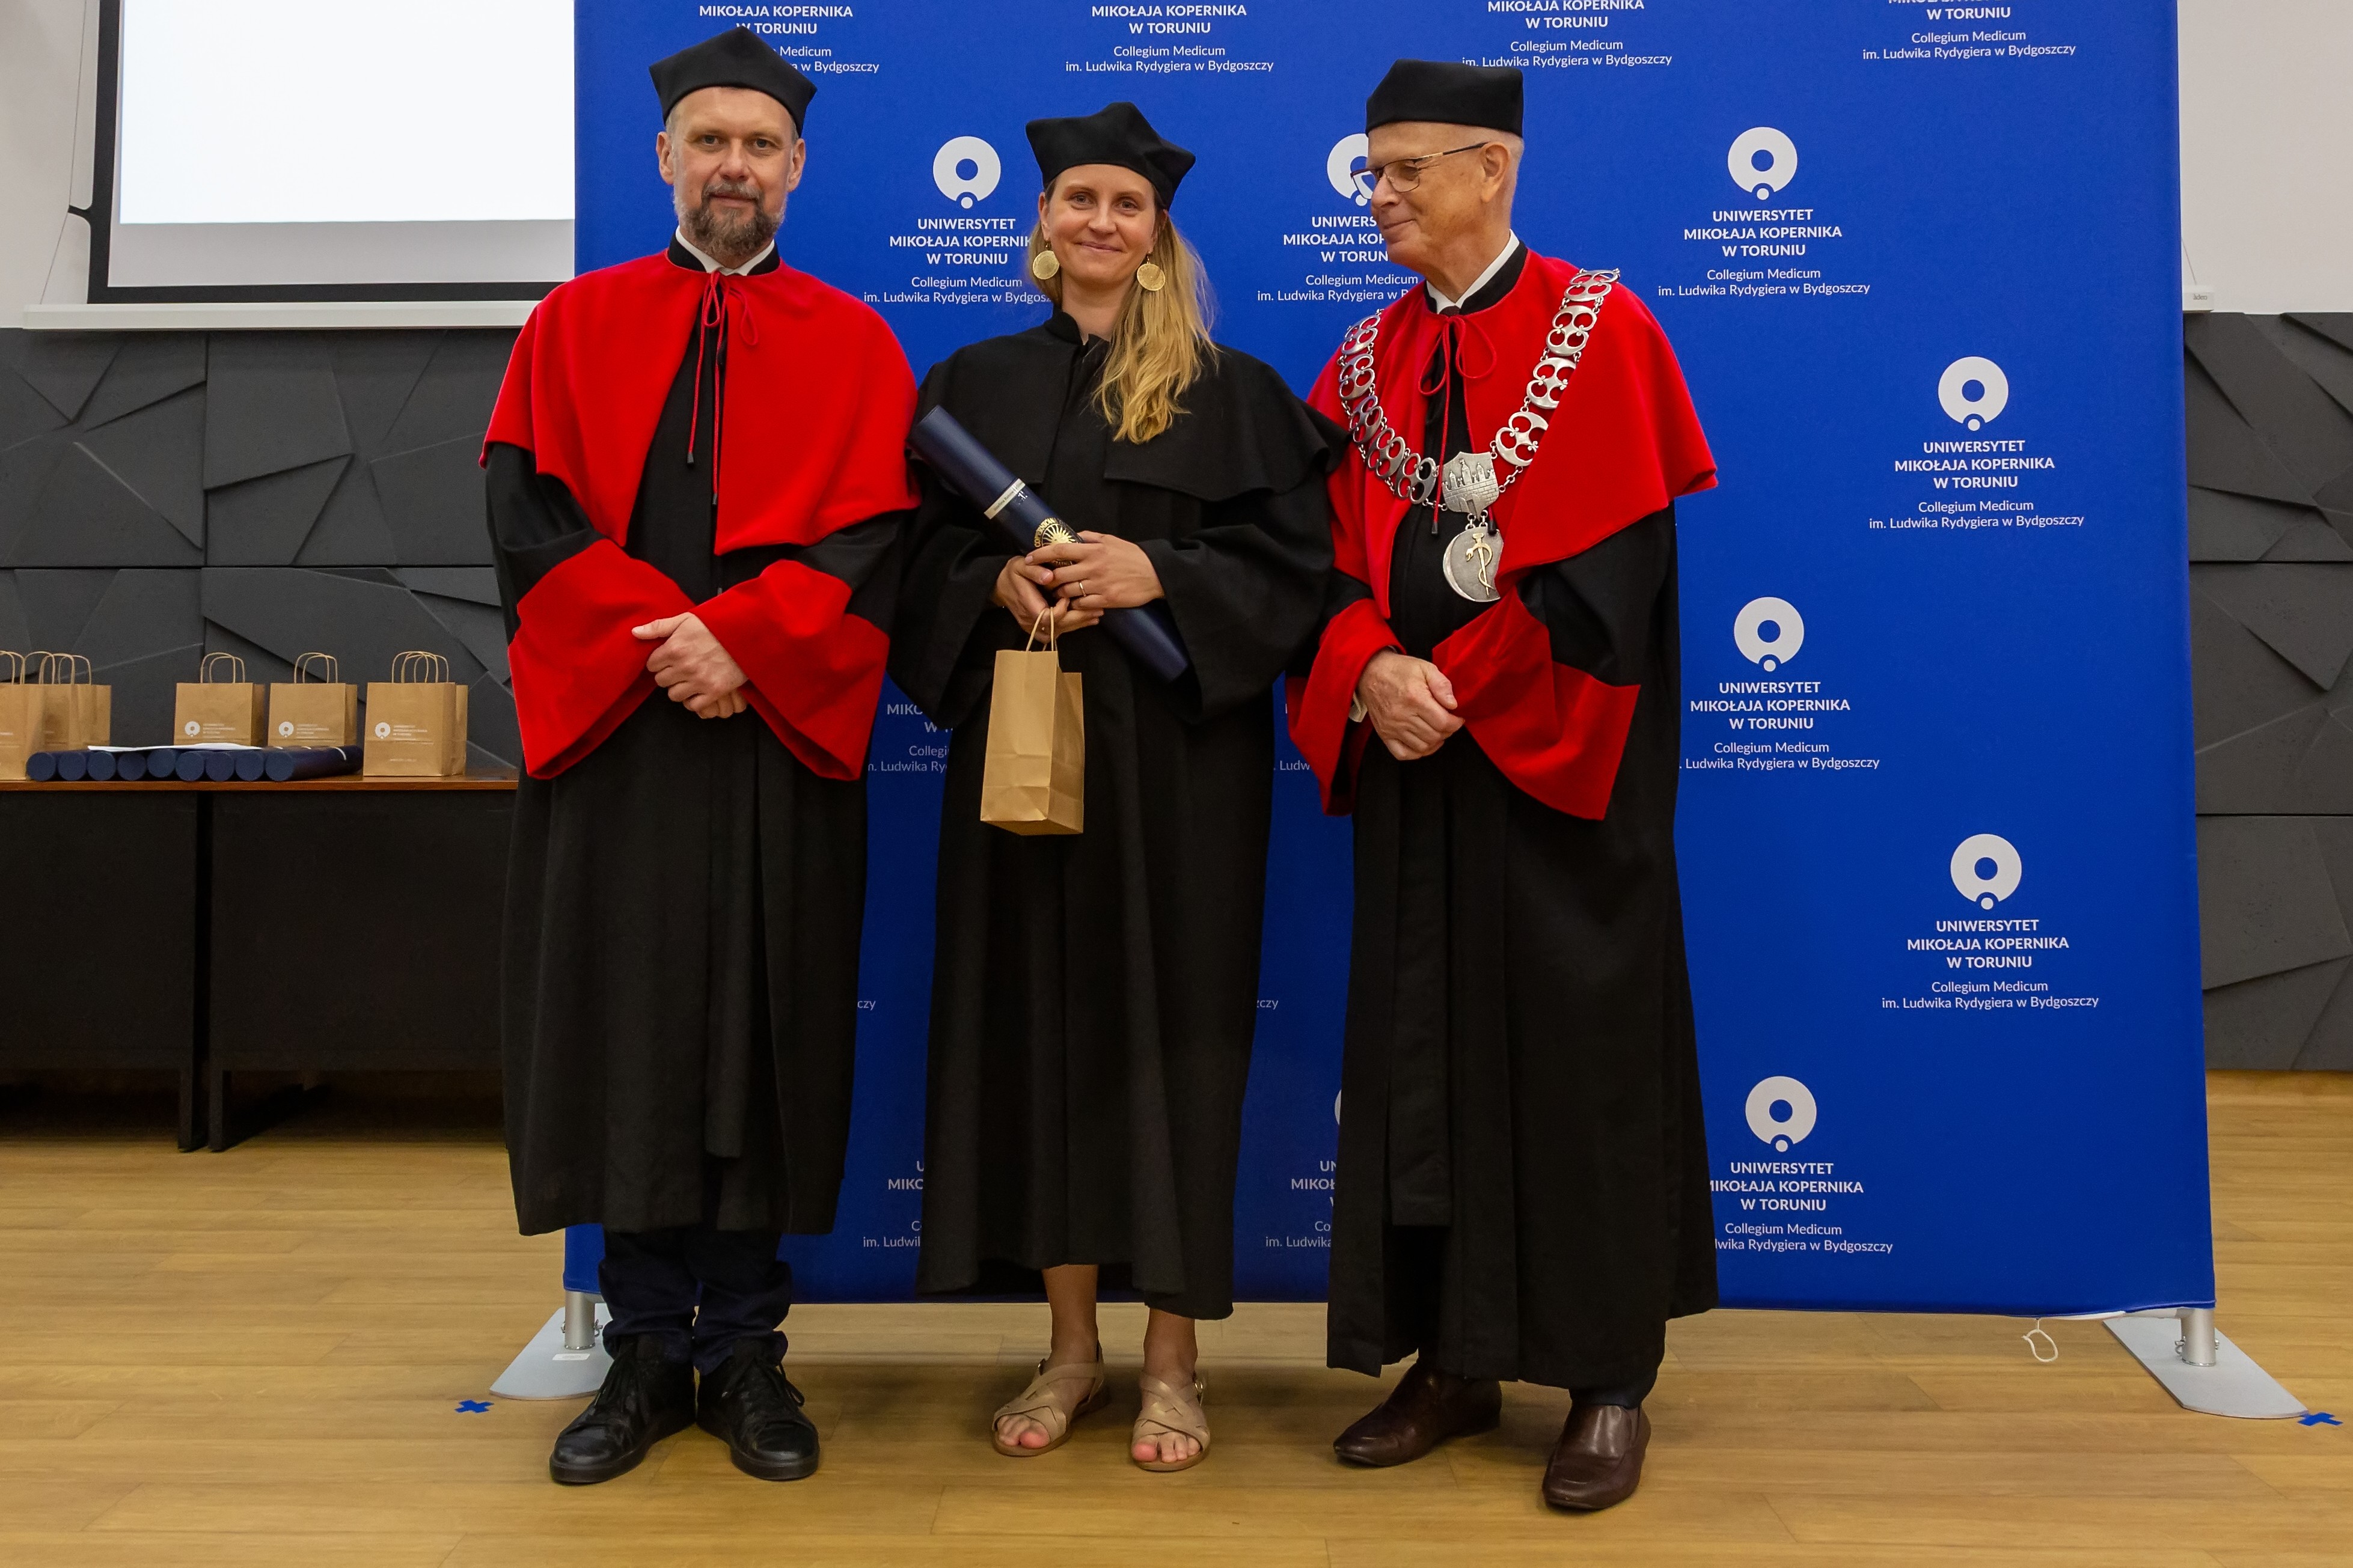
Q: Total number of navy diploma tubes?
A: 10